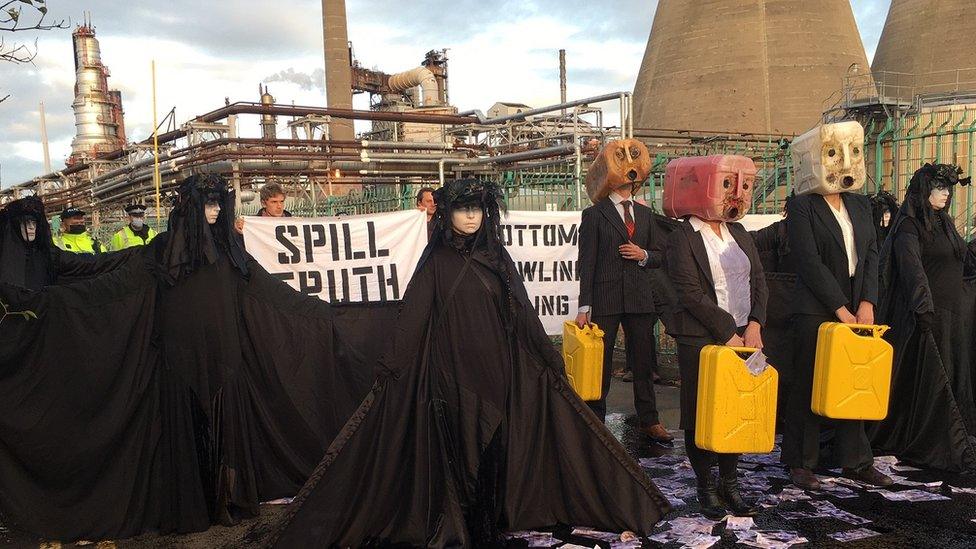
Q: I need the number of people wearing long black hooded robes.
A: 5